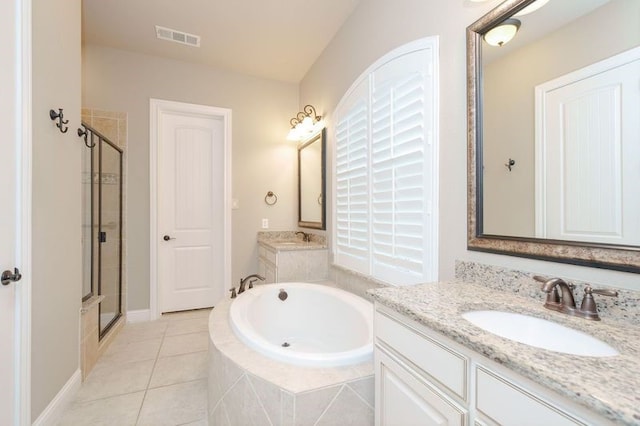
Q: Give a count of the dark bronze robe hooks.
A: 2